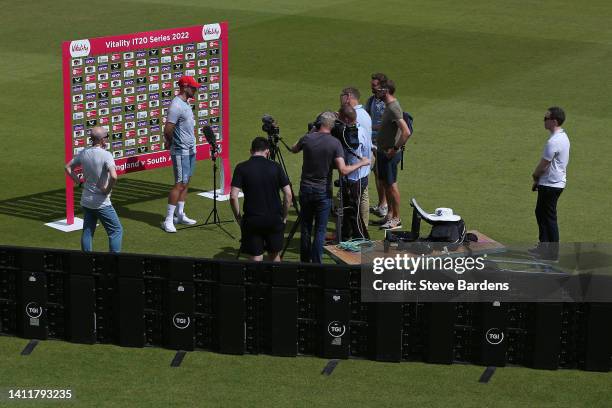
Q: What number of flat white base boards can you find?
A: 2